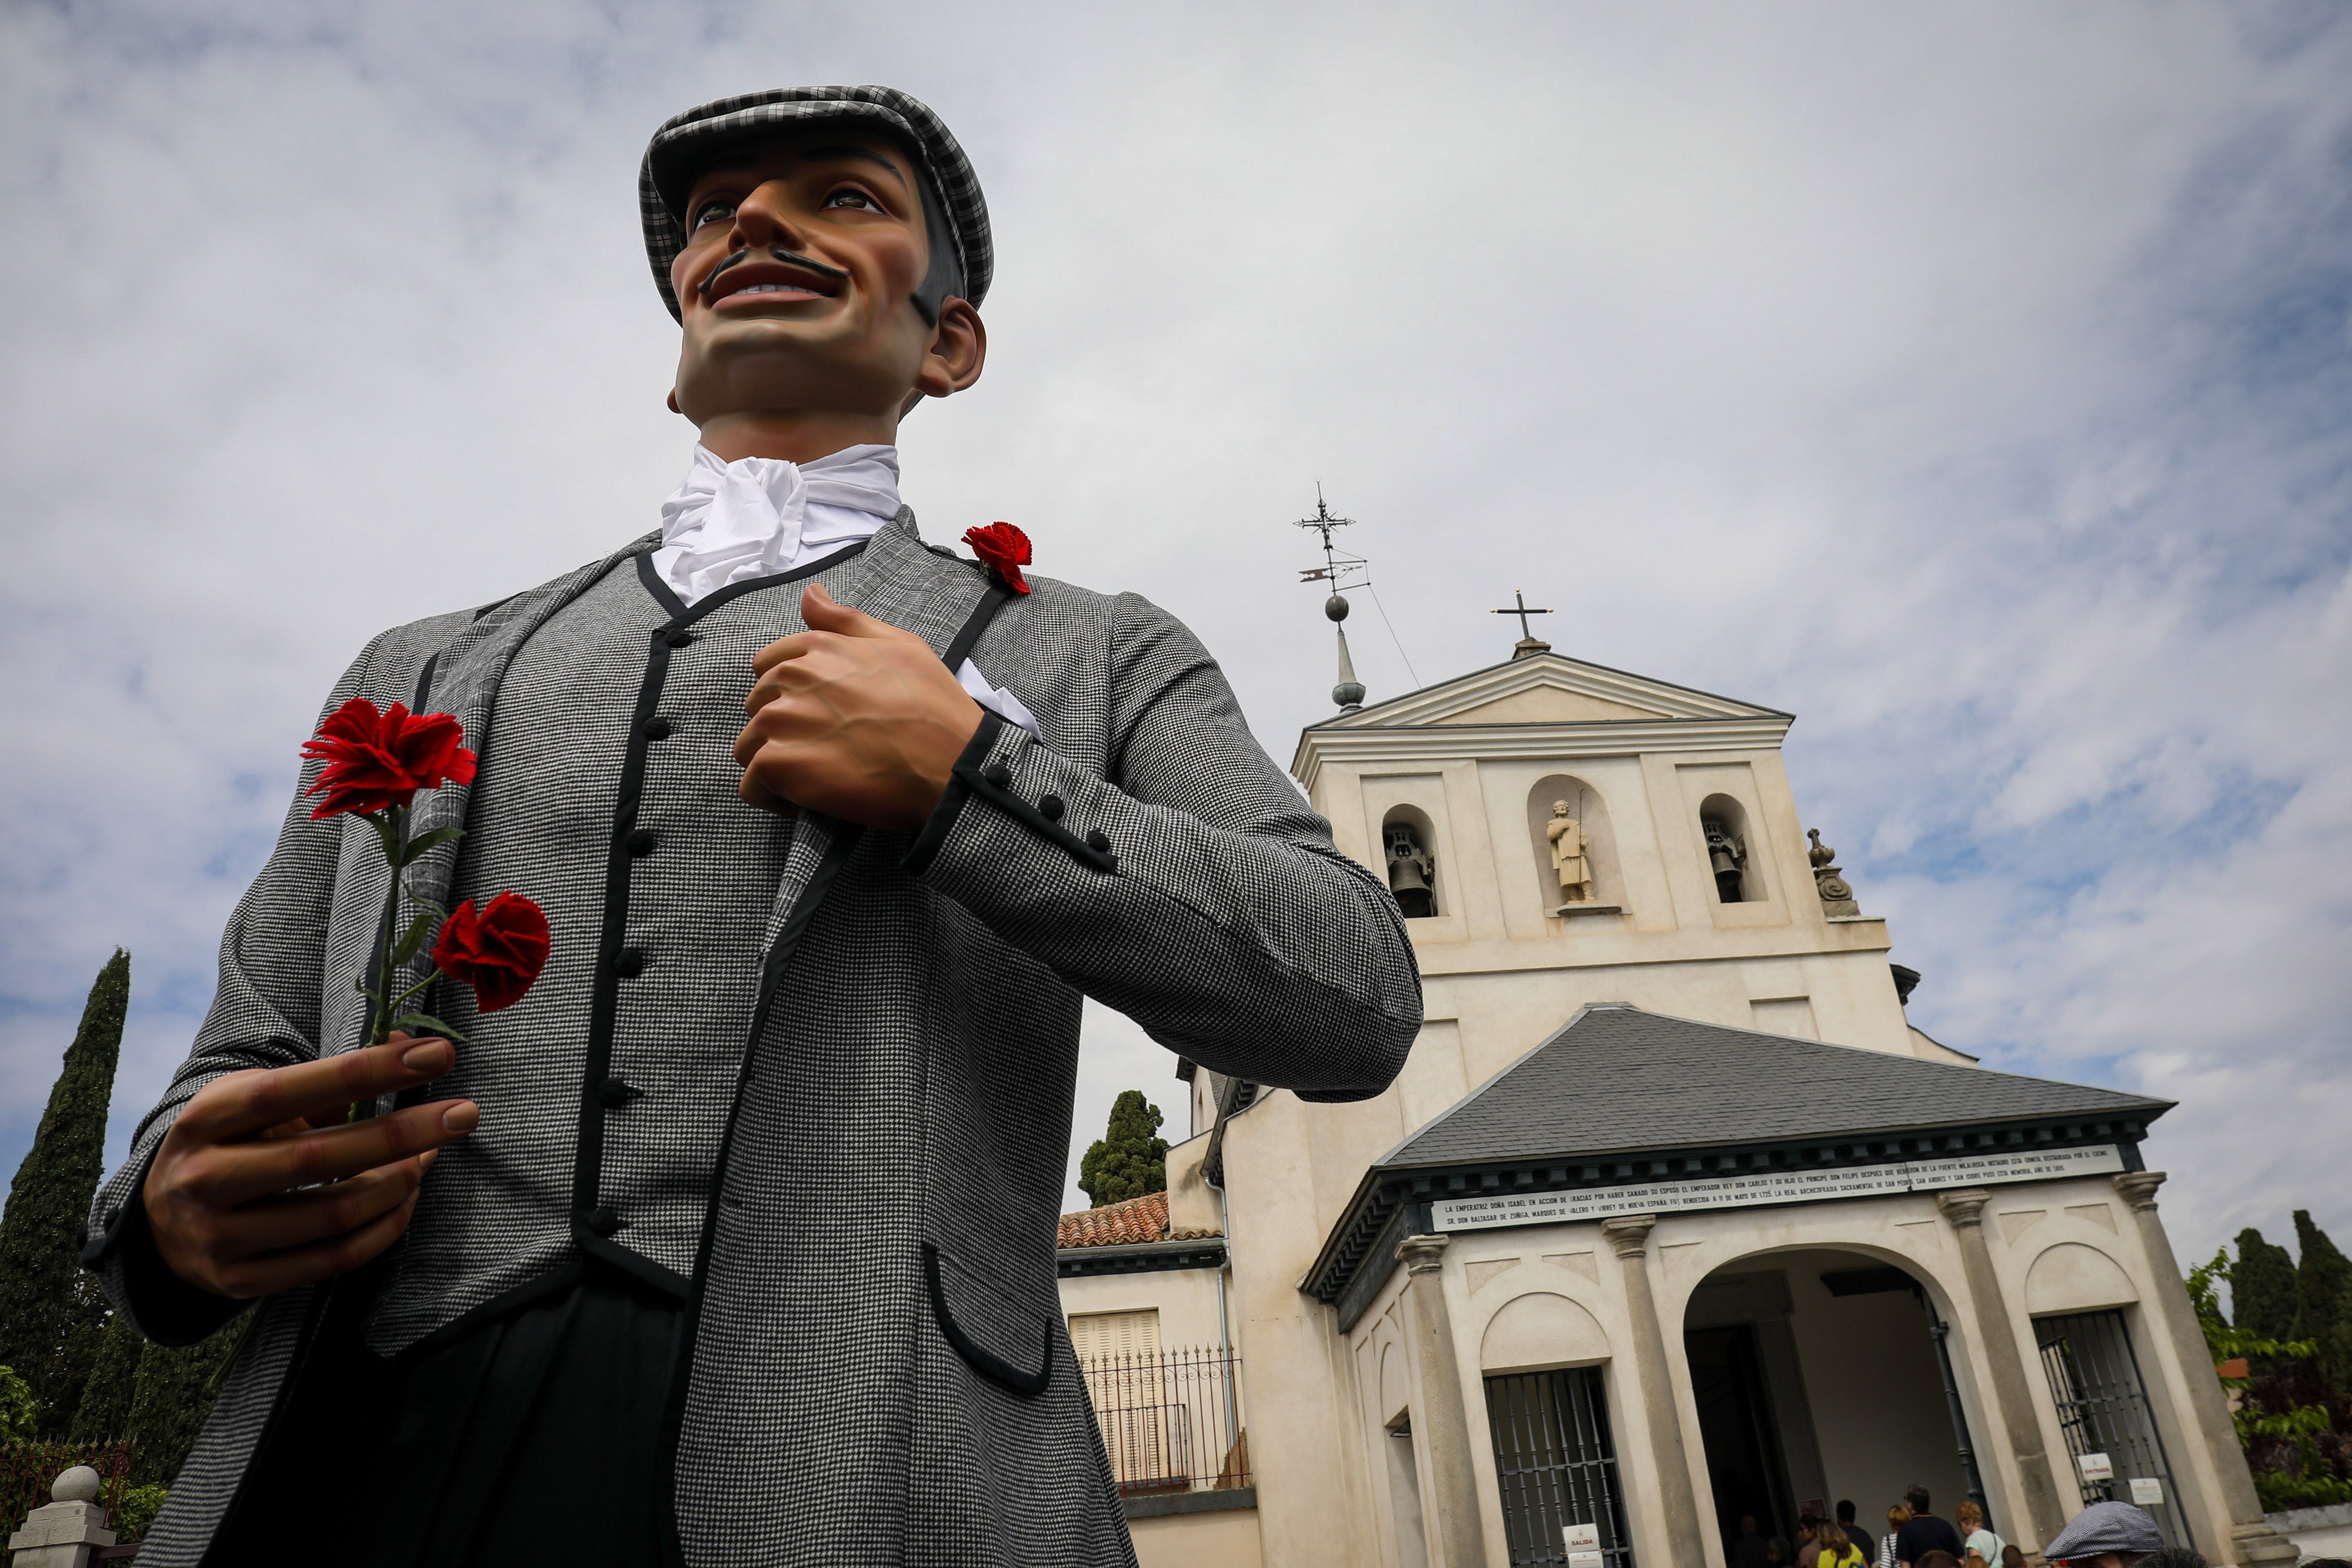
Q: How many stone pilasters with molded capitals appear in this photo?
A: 4